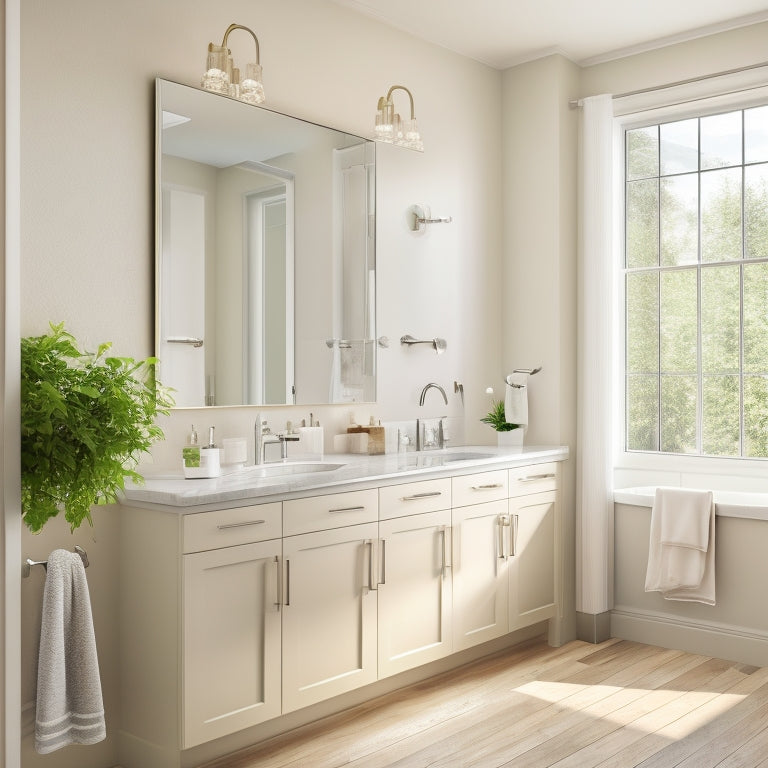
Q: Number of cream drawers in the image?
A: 5